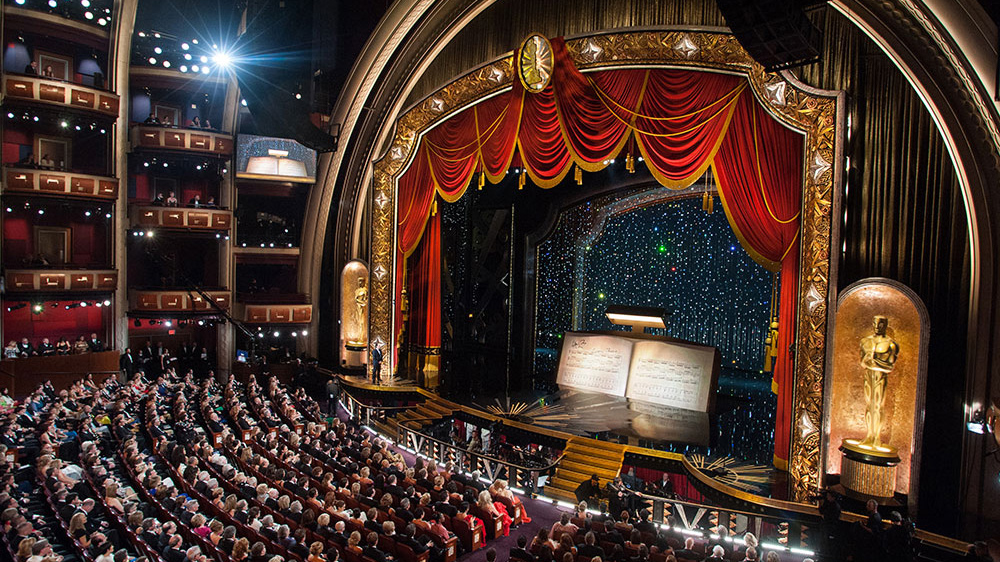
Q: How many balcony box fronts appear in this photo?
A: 7